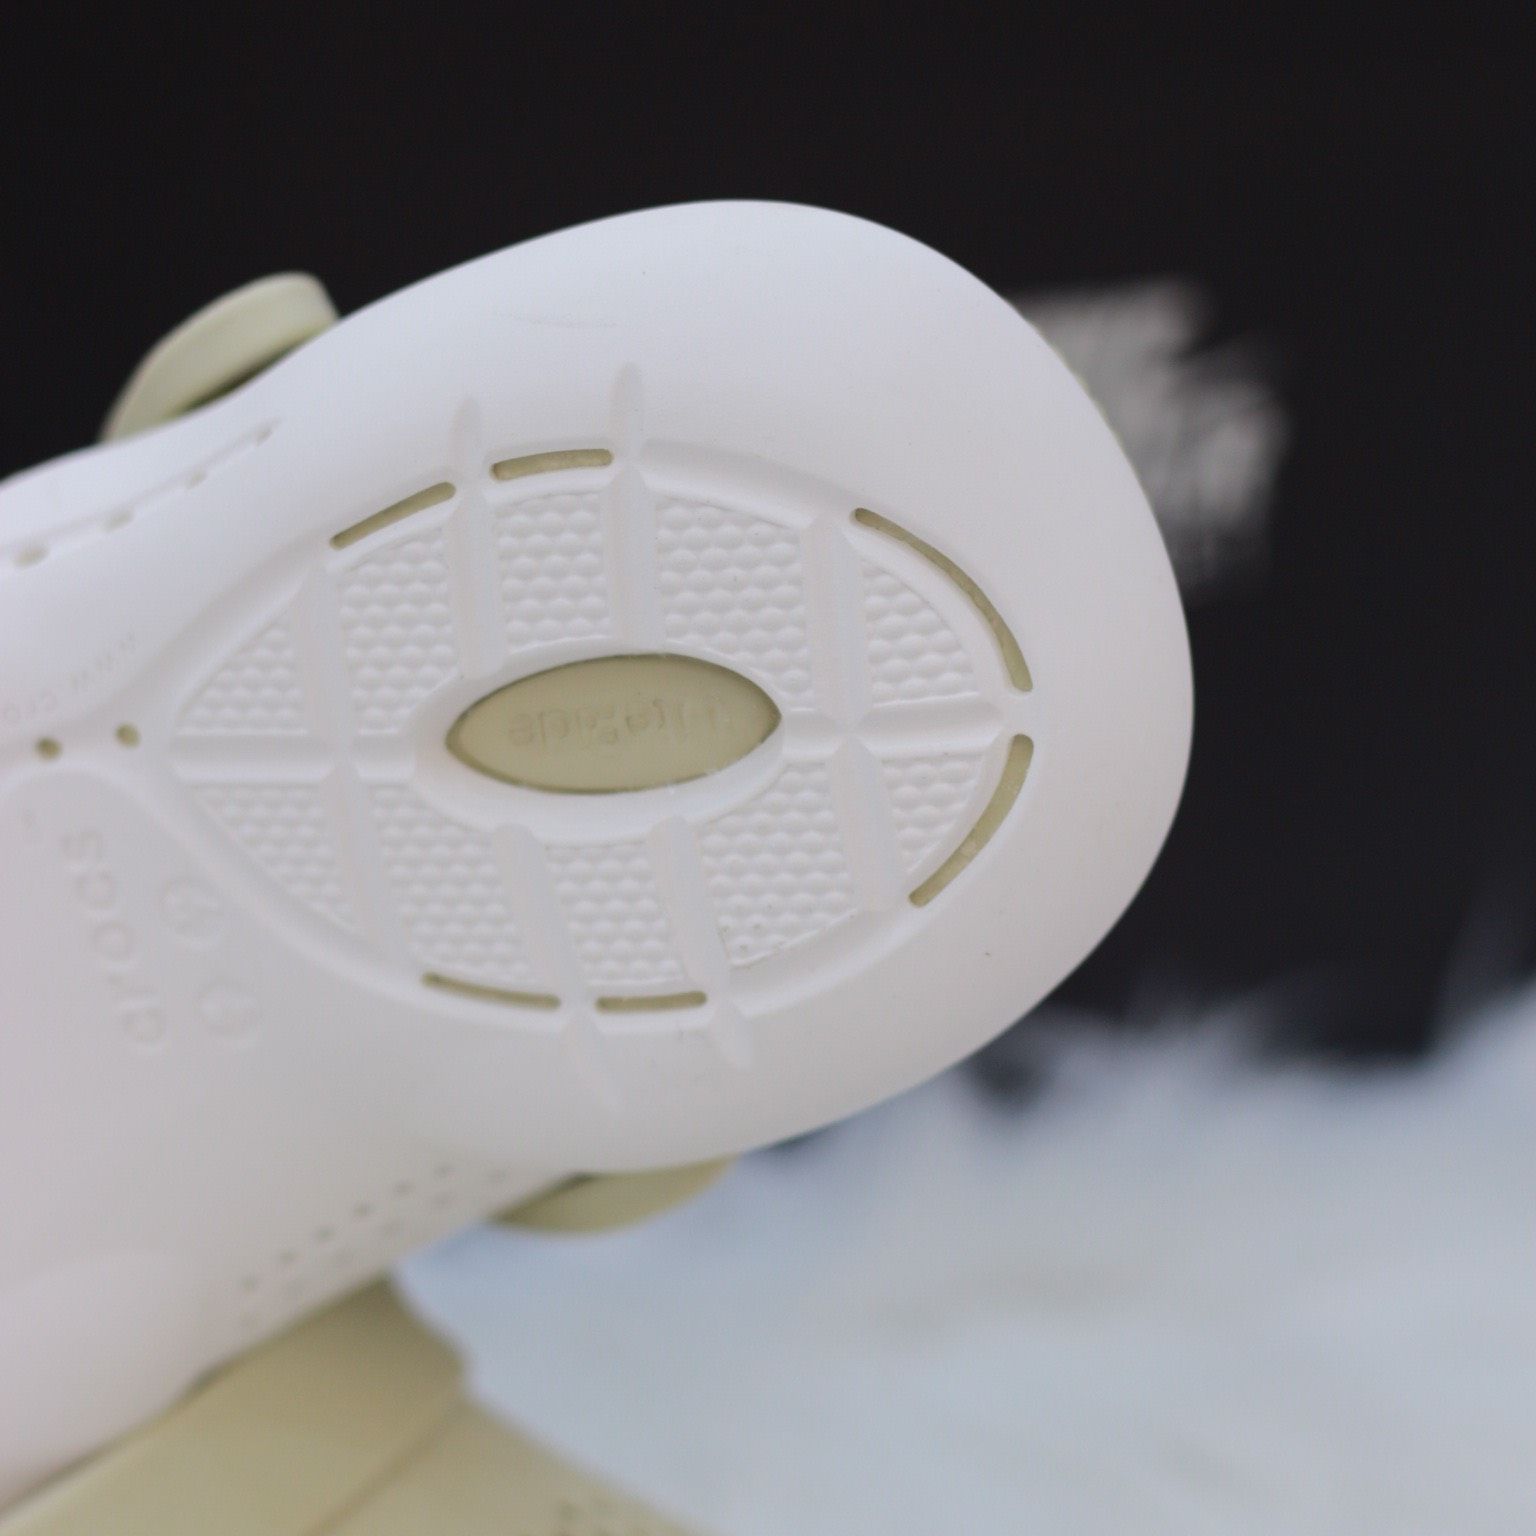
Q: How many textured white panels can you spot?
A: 10